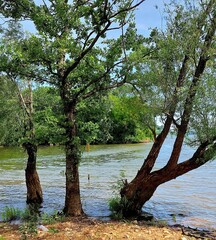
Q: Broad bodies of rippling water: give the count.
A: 1